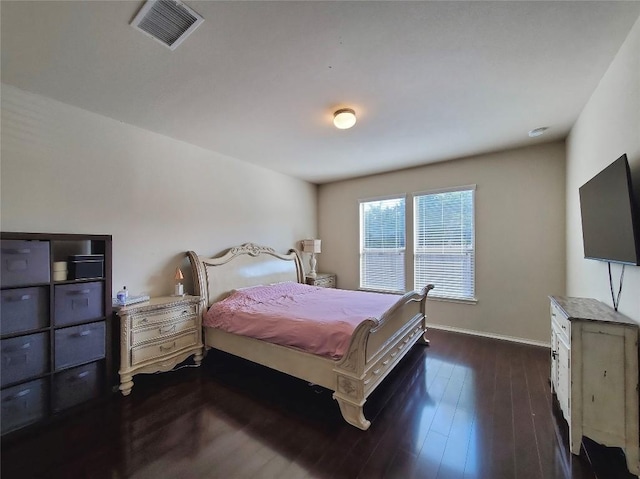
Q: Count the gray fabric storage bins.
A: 7